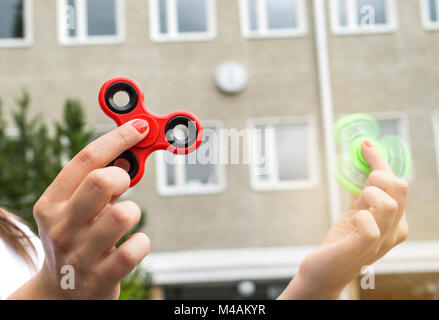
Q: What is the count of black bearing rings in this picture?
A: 3